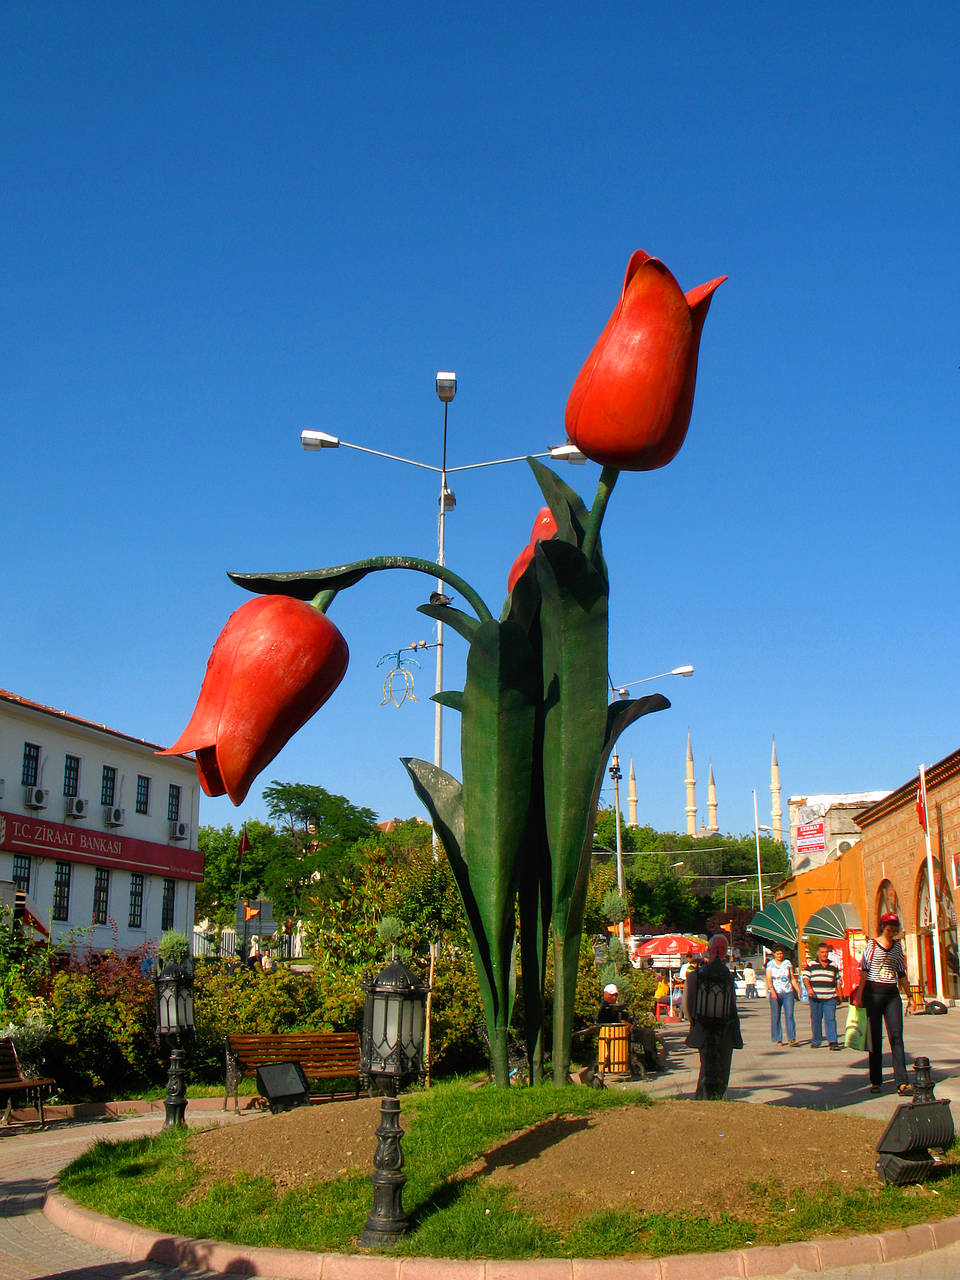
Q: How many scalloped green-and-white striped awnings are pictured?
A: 2